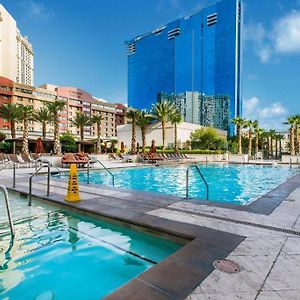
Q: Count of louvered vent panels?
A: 3